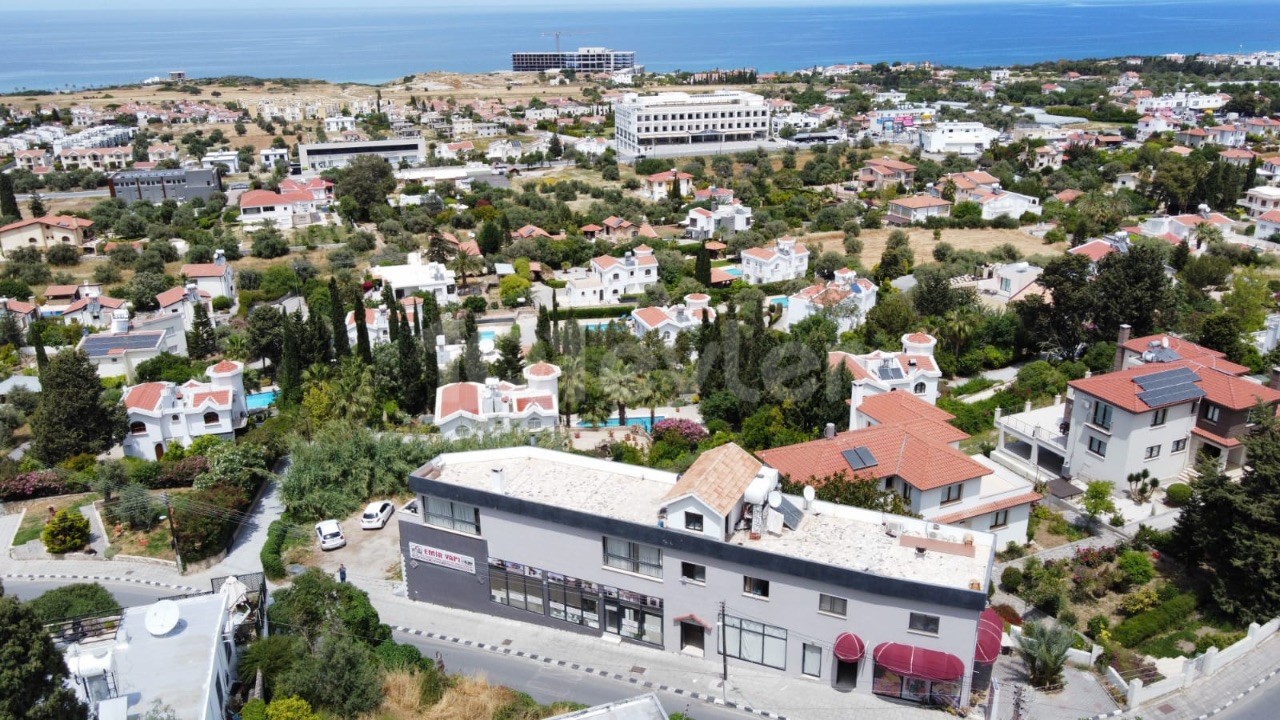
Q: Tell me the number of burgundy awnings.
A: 3